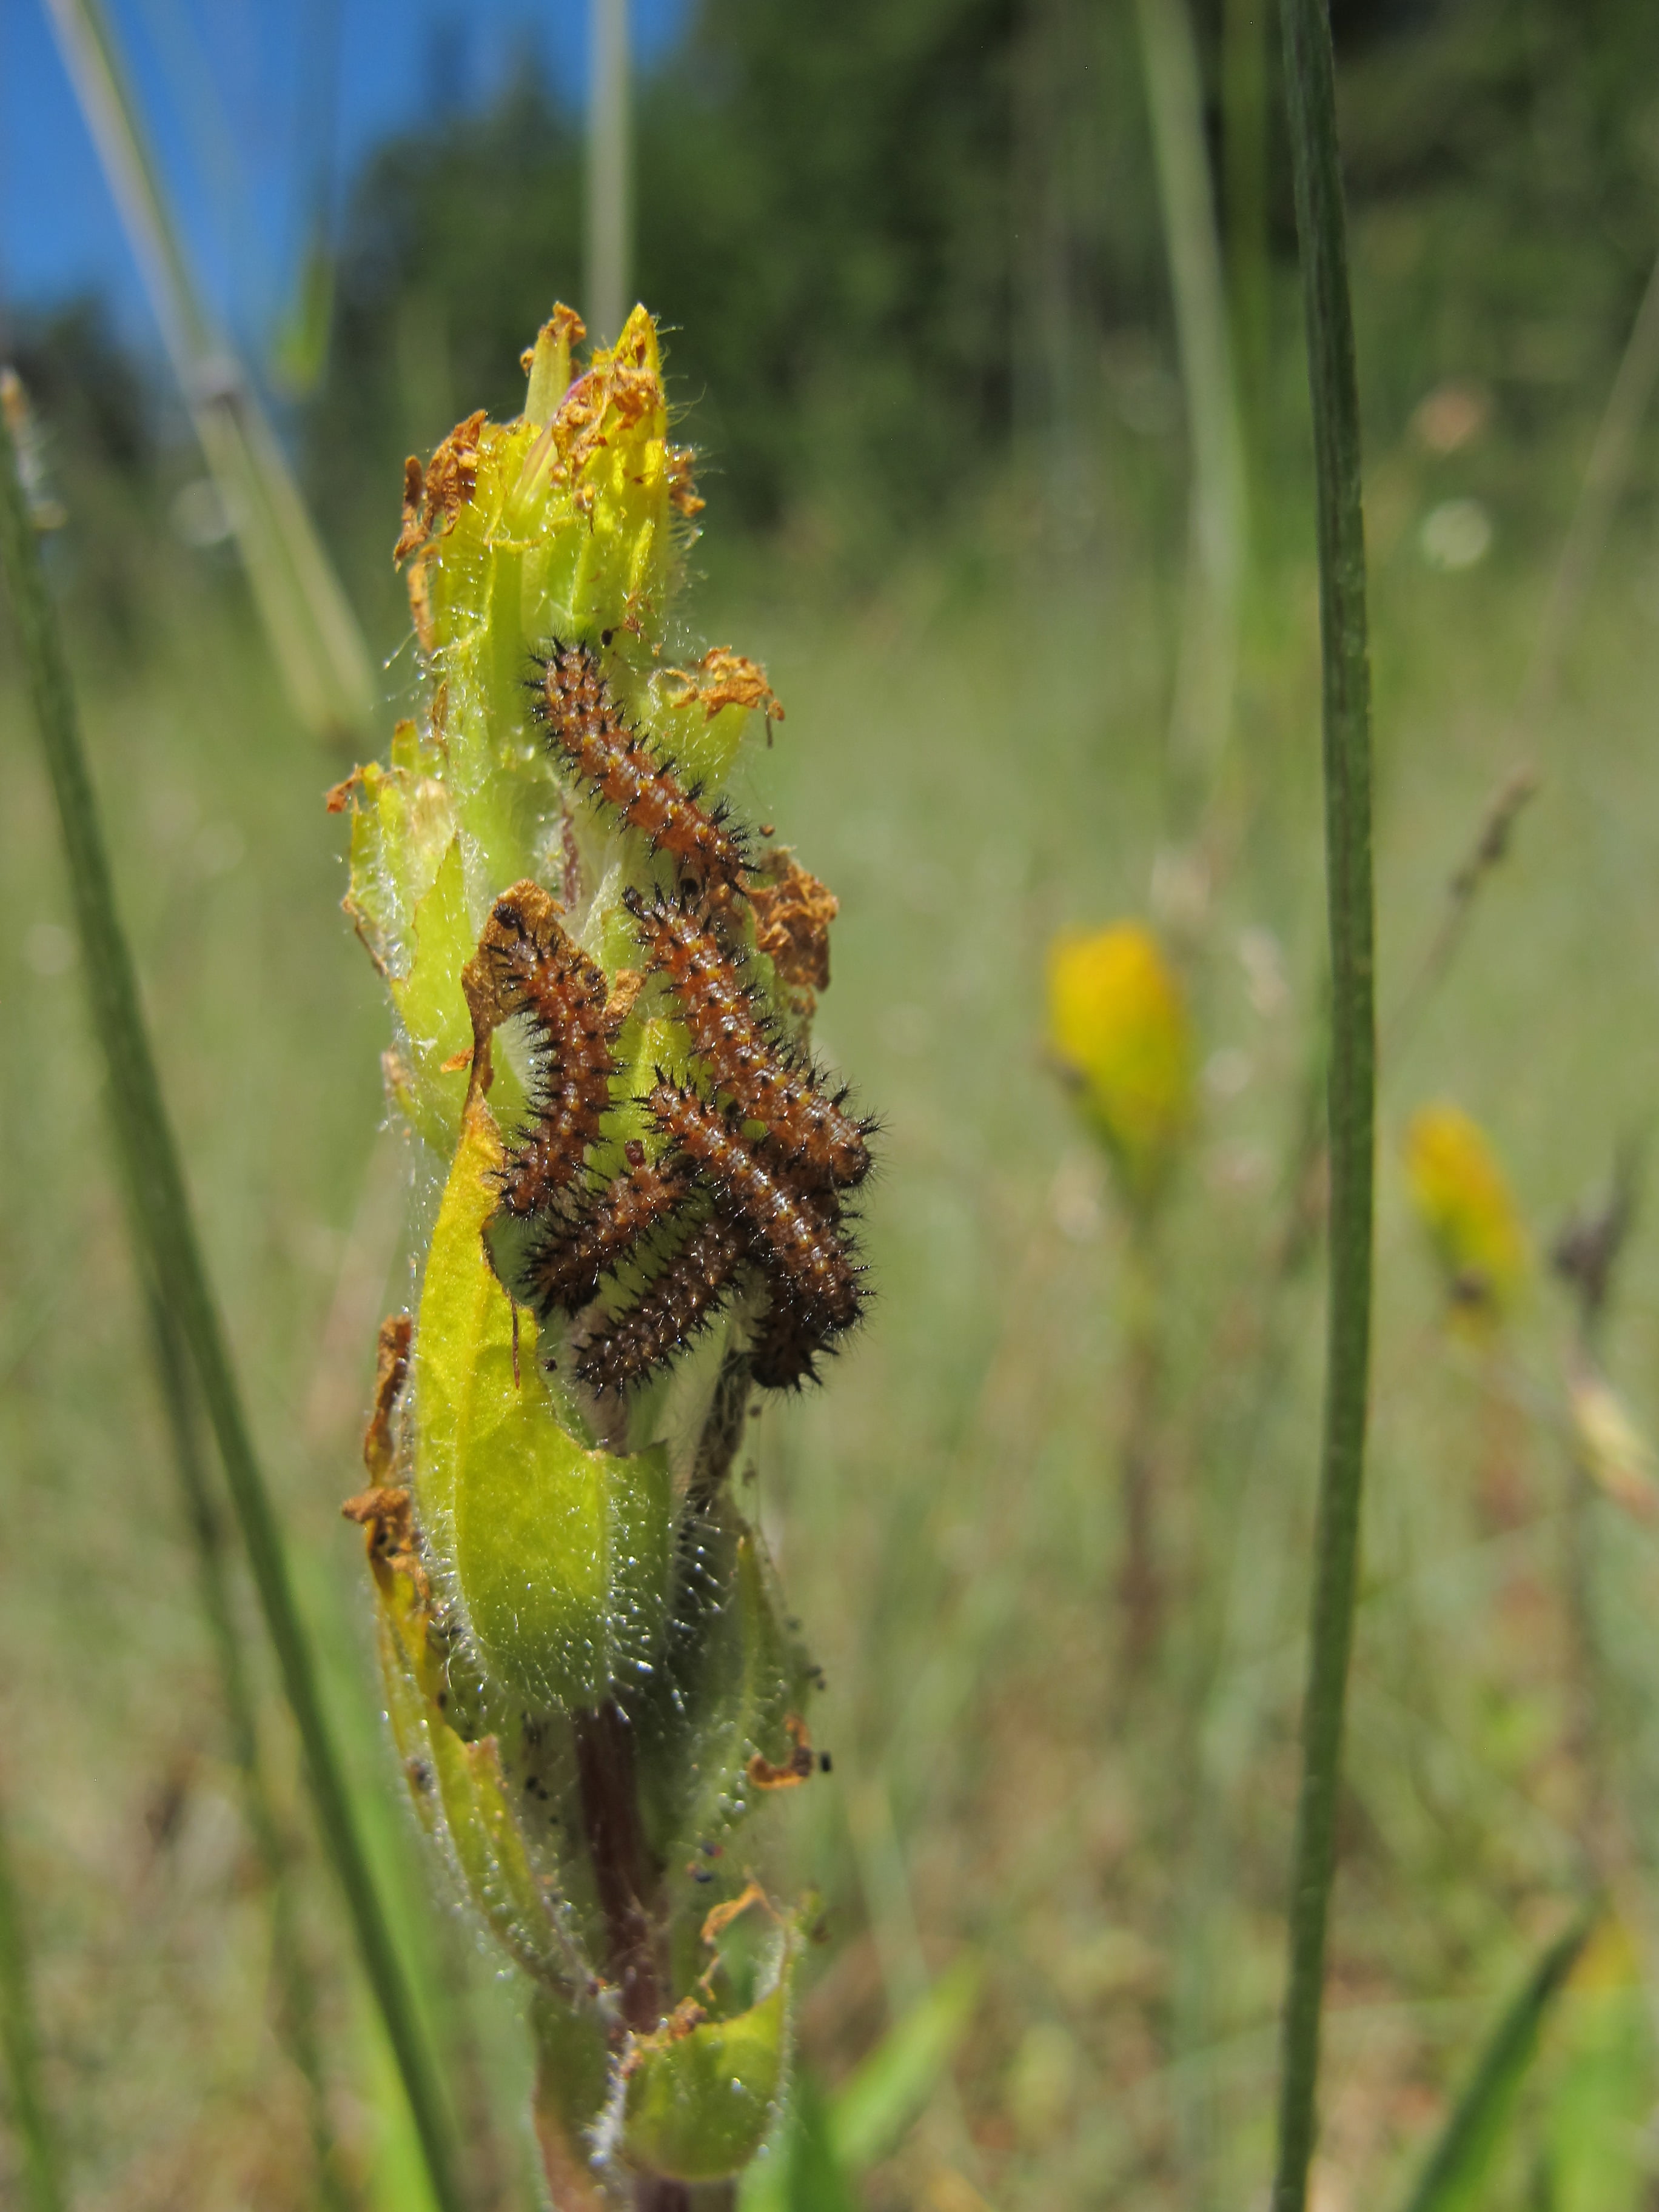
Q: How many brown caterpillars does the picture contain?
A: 7